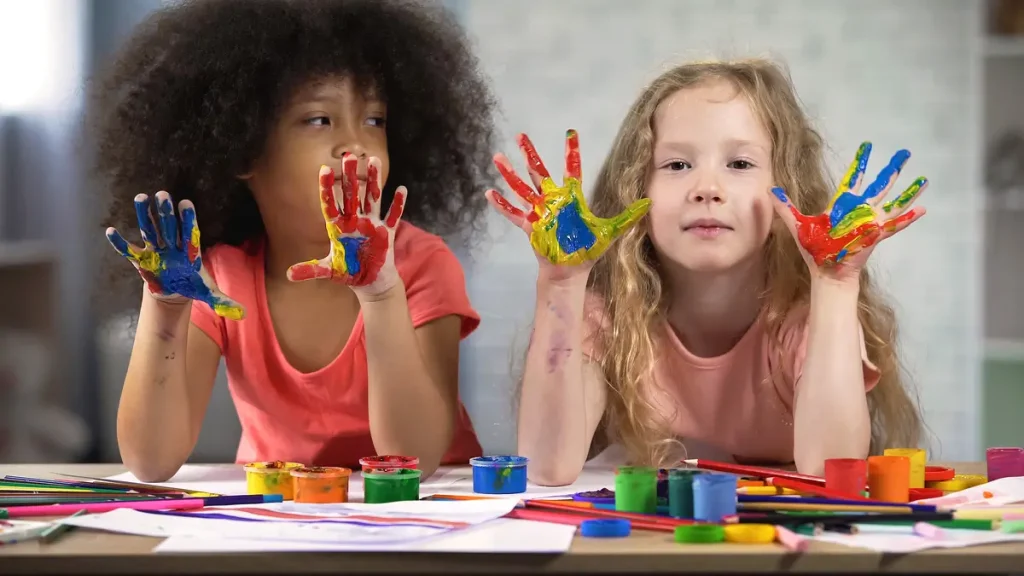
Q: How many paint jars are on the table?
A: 12